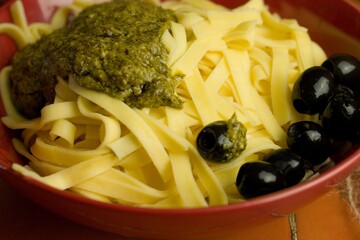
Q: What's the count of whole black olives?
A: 7